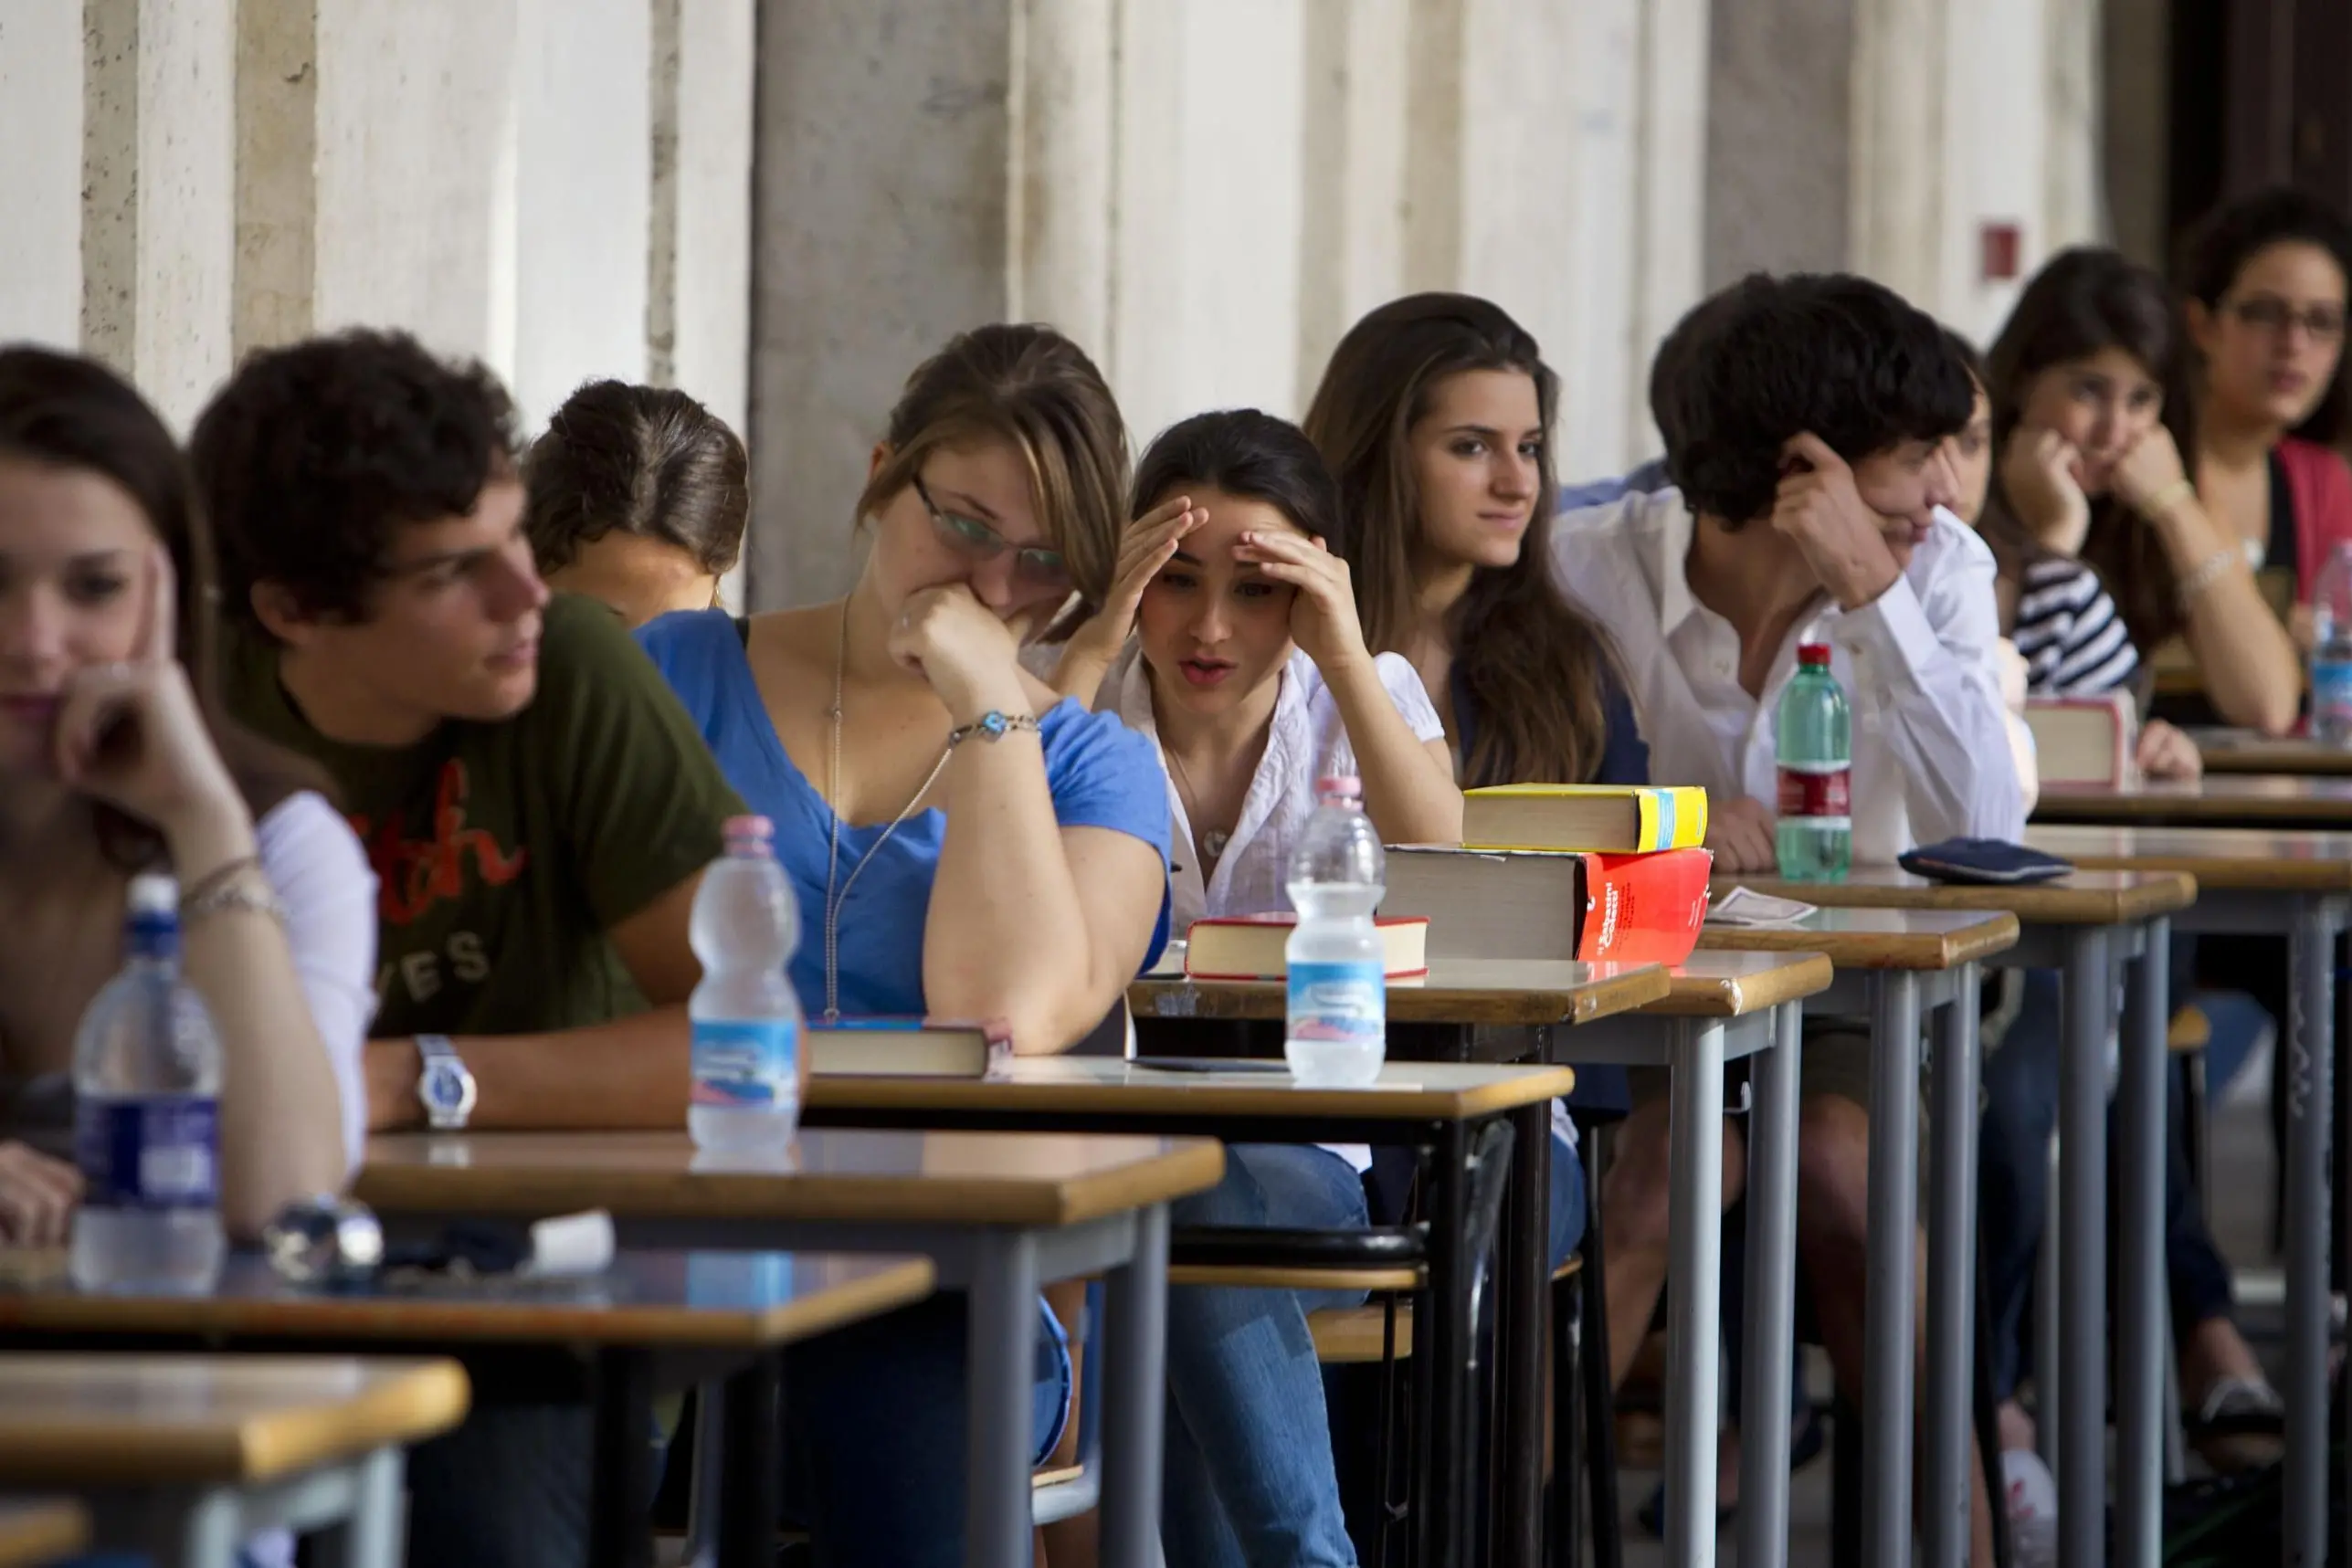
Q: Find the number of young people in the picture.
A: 10